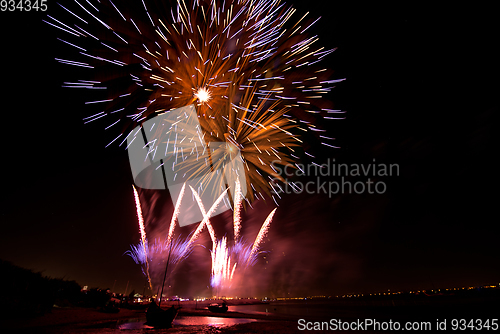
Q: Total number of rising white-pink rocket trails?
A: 6